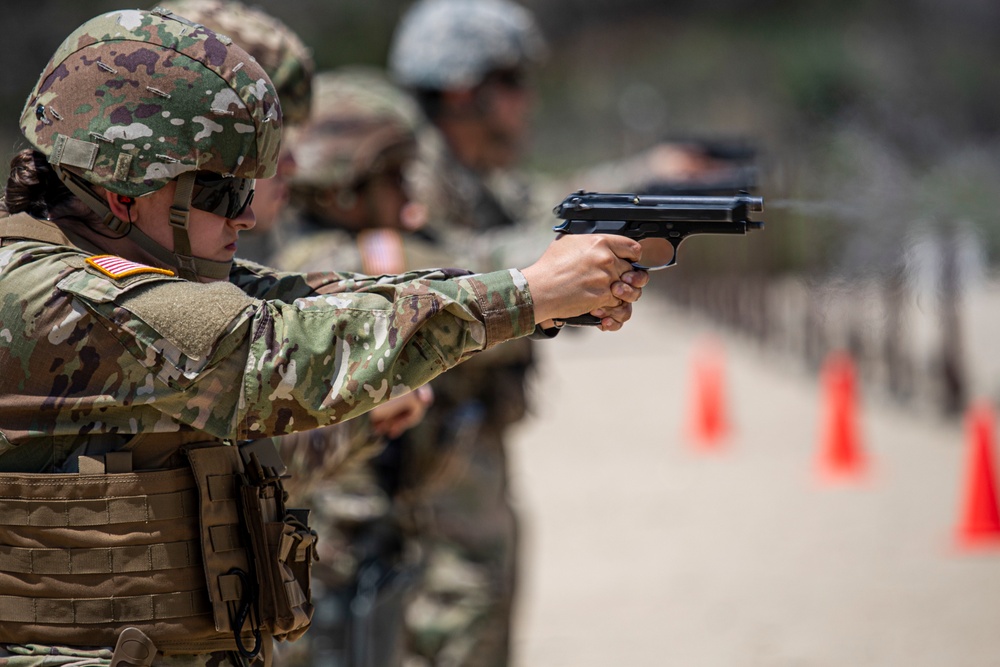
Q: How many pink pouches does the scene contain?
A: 0